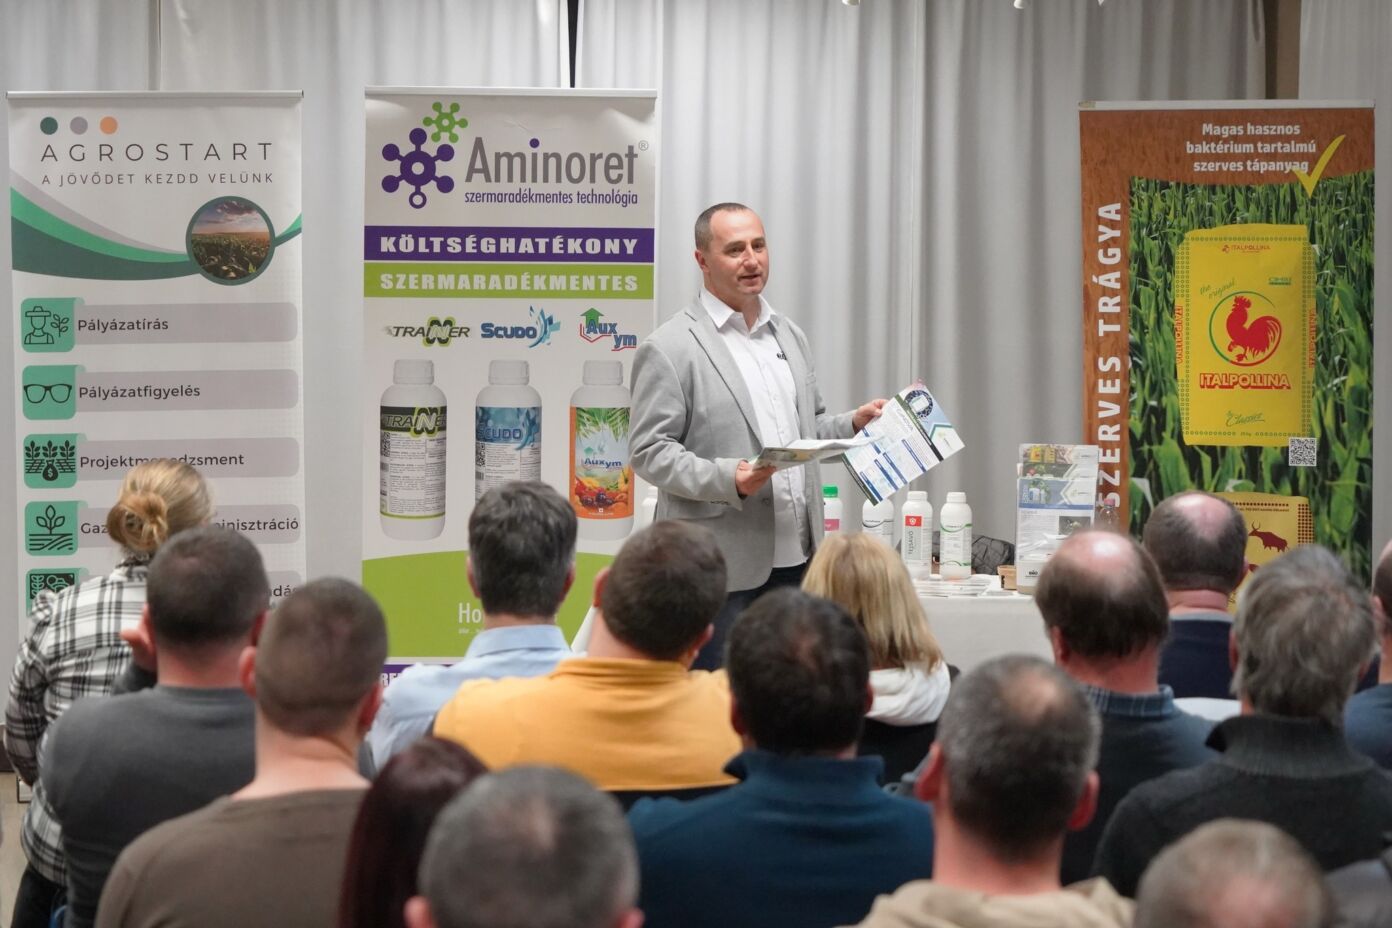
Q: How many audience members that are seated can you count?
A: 15